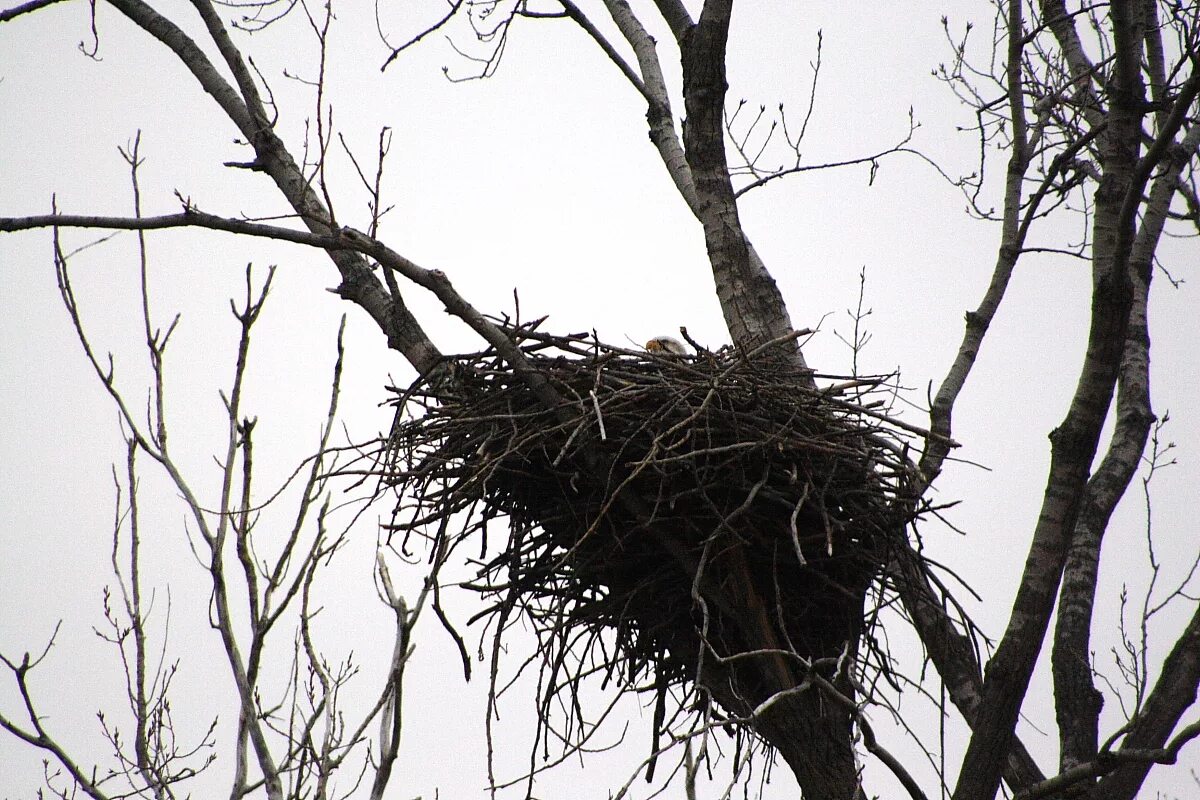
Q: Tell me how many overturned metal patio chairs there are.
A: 0